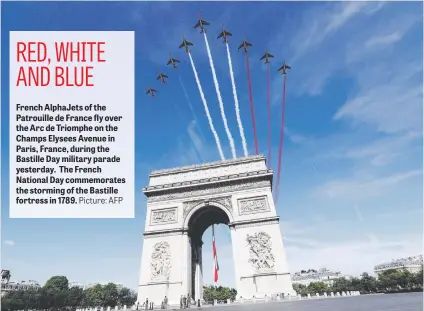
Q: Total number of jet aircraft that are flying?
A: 9